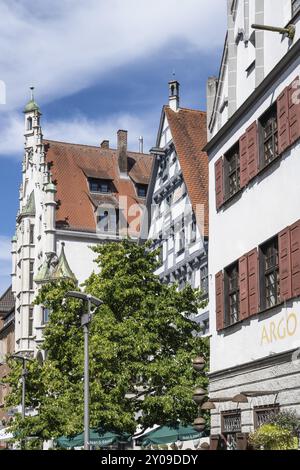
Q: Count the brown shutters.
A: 10